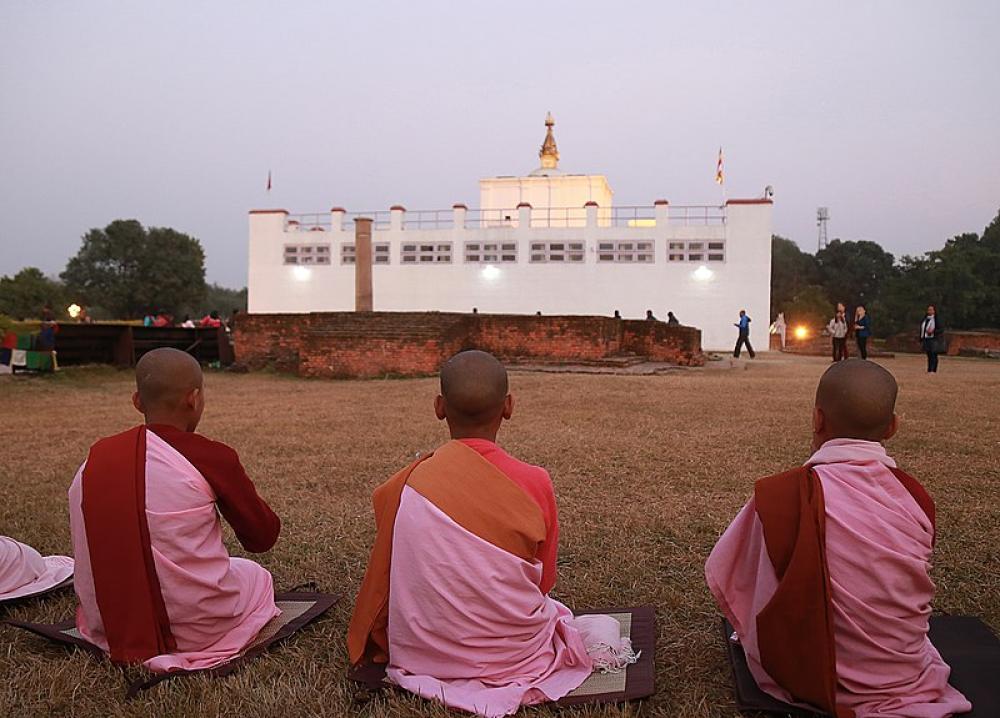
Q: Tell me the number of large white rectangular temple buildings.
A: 1